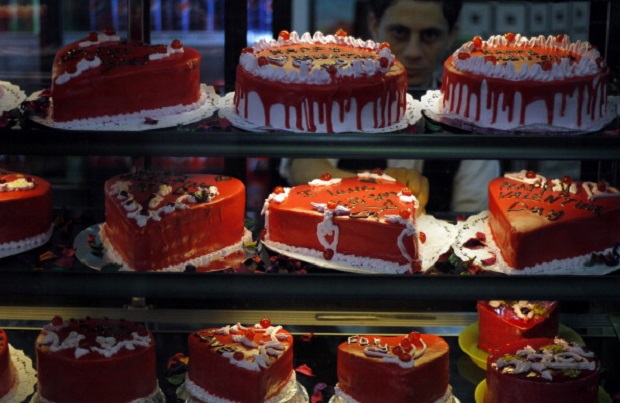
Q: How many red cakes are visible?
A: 13